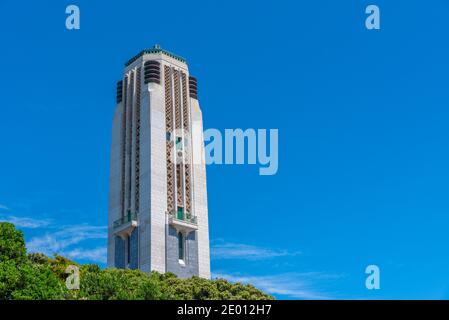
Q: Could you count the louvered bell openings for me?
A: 3